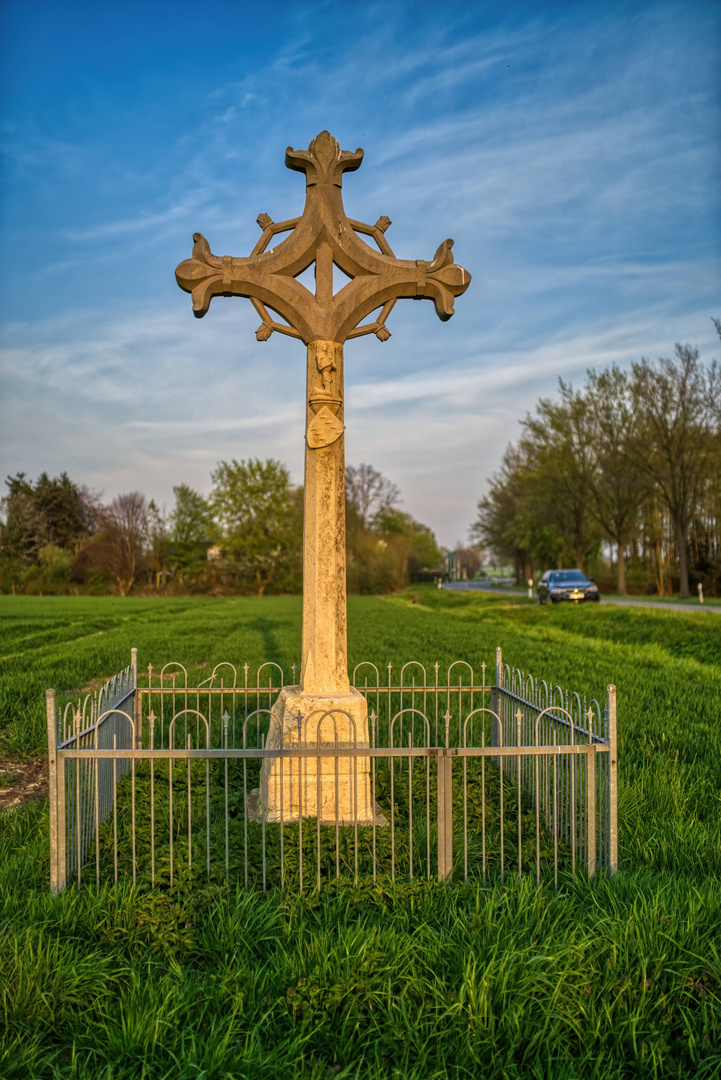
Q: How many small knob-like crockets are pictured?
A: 4